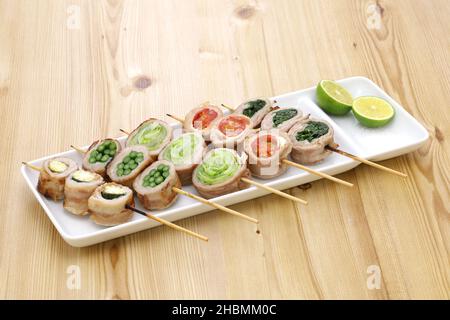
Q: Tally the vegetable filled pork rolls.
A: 15